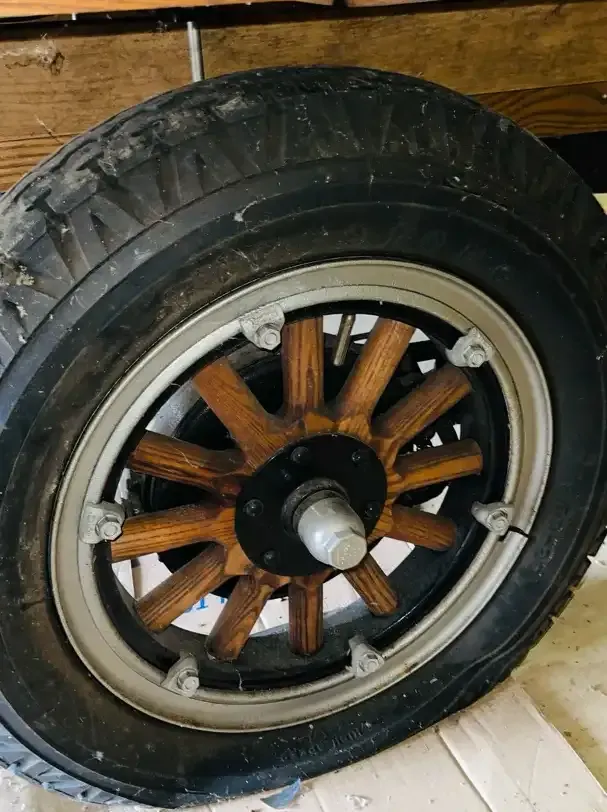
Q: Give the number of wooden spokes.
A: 12